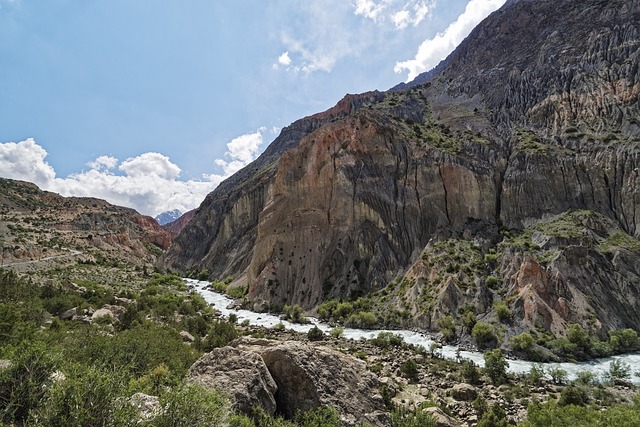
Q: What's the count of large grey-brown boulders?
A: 2